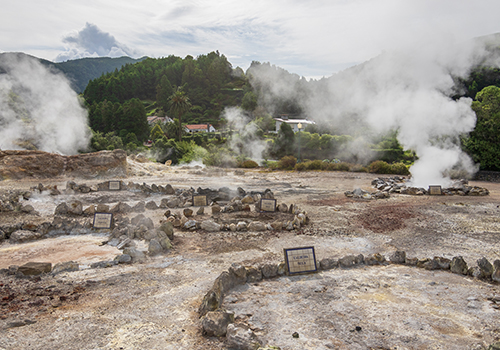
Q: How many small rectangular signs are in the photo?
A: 6